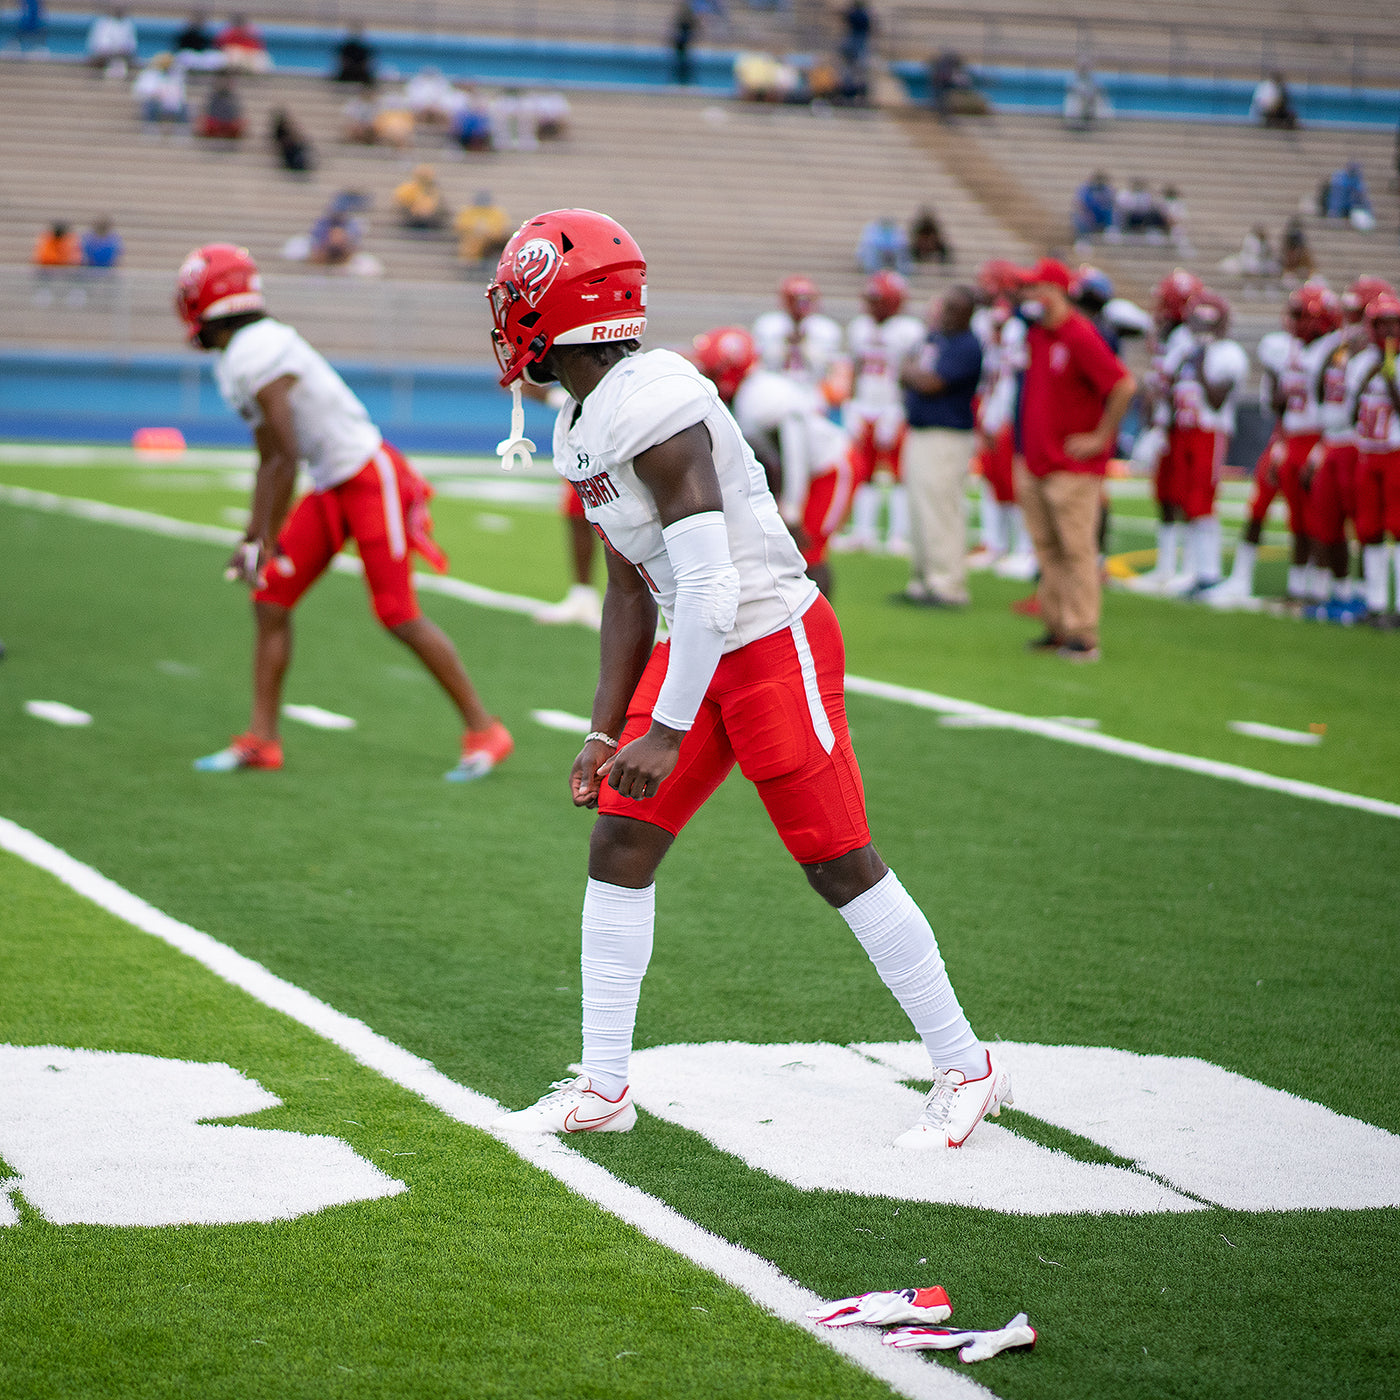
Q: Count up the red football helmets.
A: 11